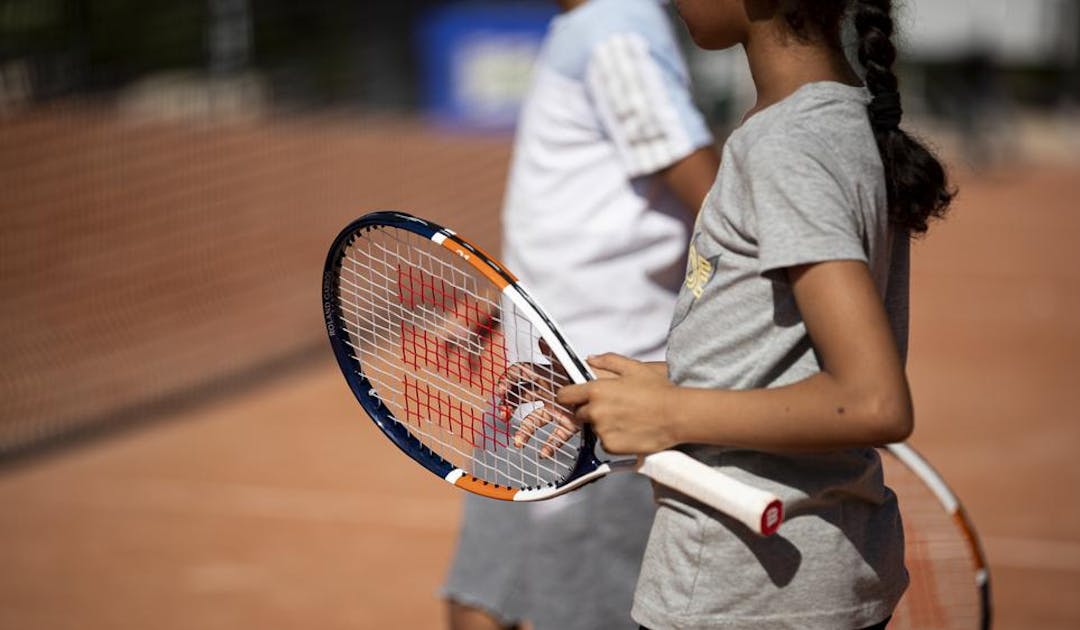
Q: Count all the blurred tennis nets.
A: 1